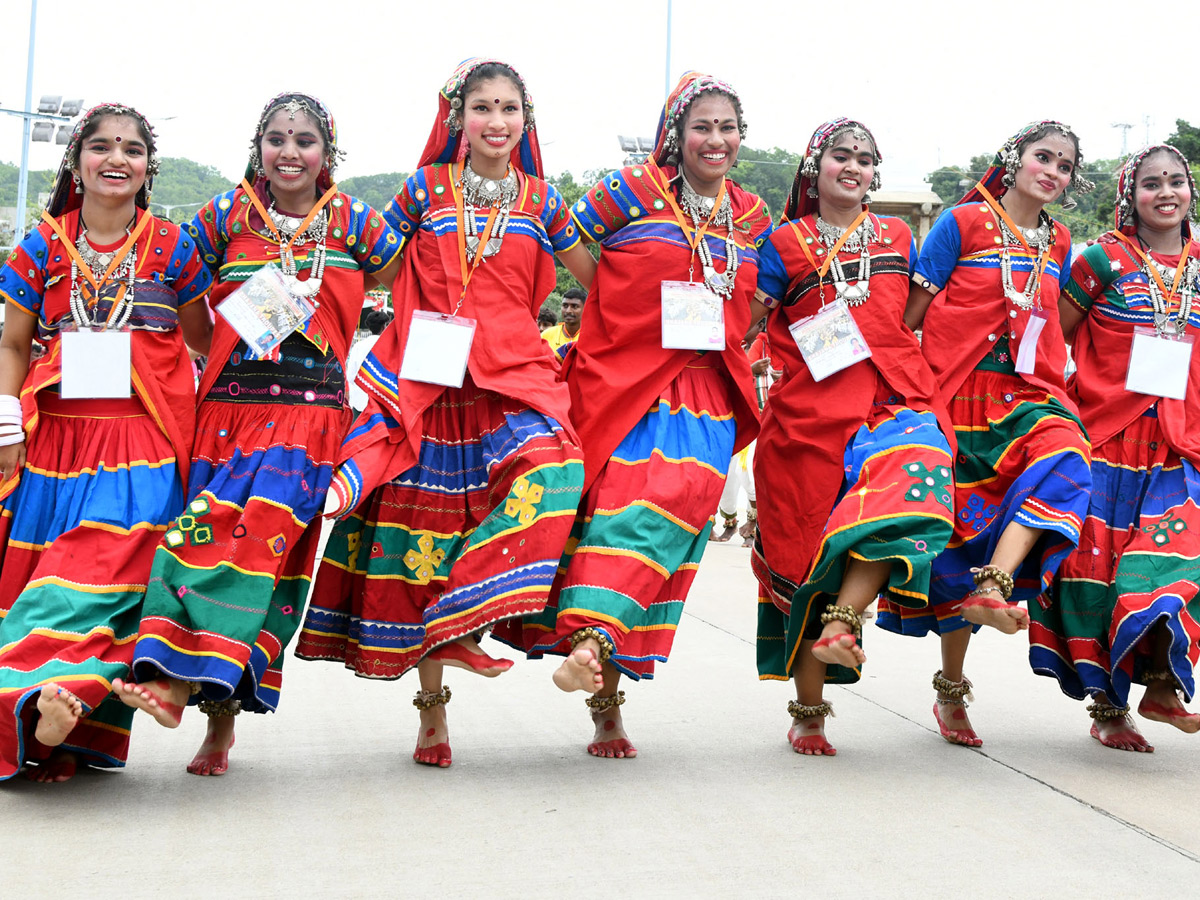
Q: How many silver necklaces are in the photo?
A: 14